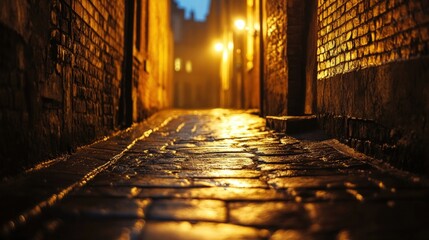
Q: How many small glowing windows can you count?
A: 2